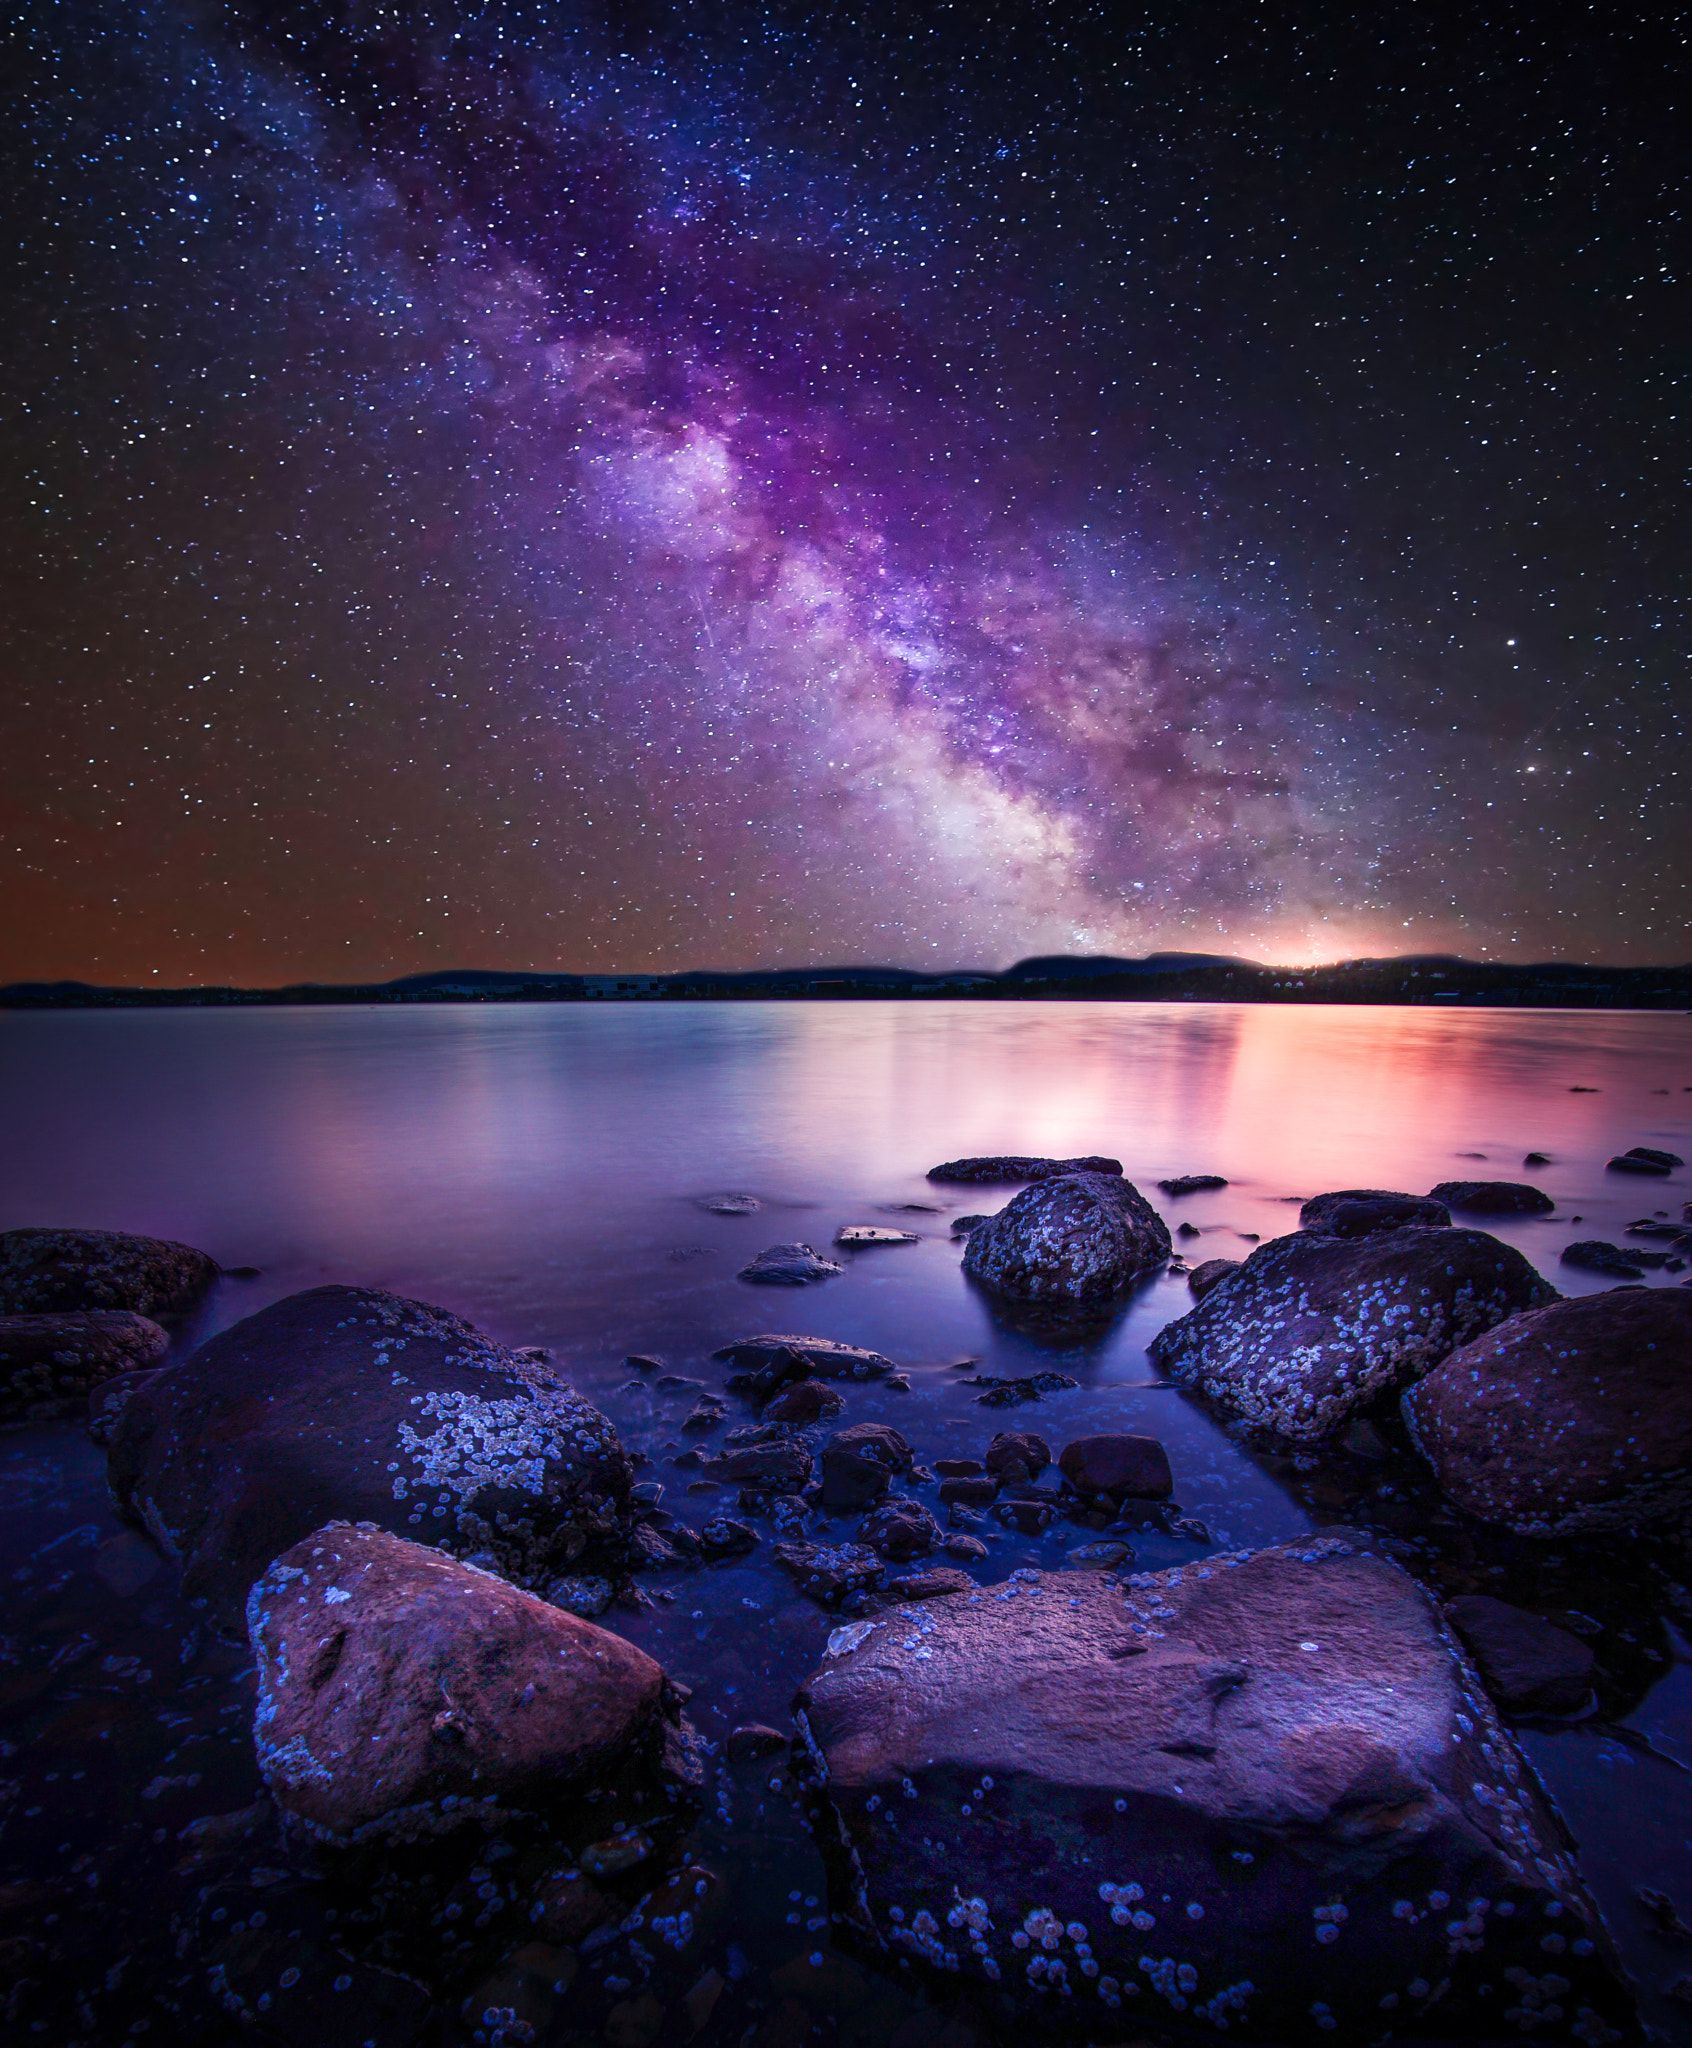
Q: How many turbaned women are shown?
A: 0